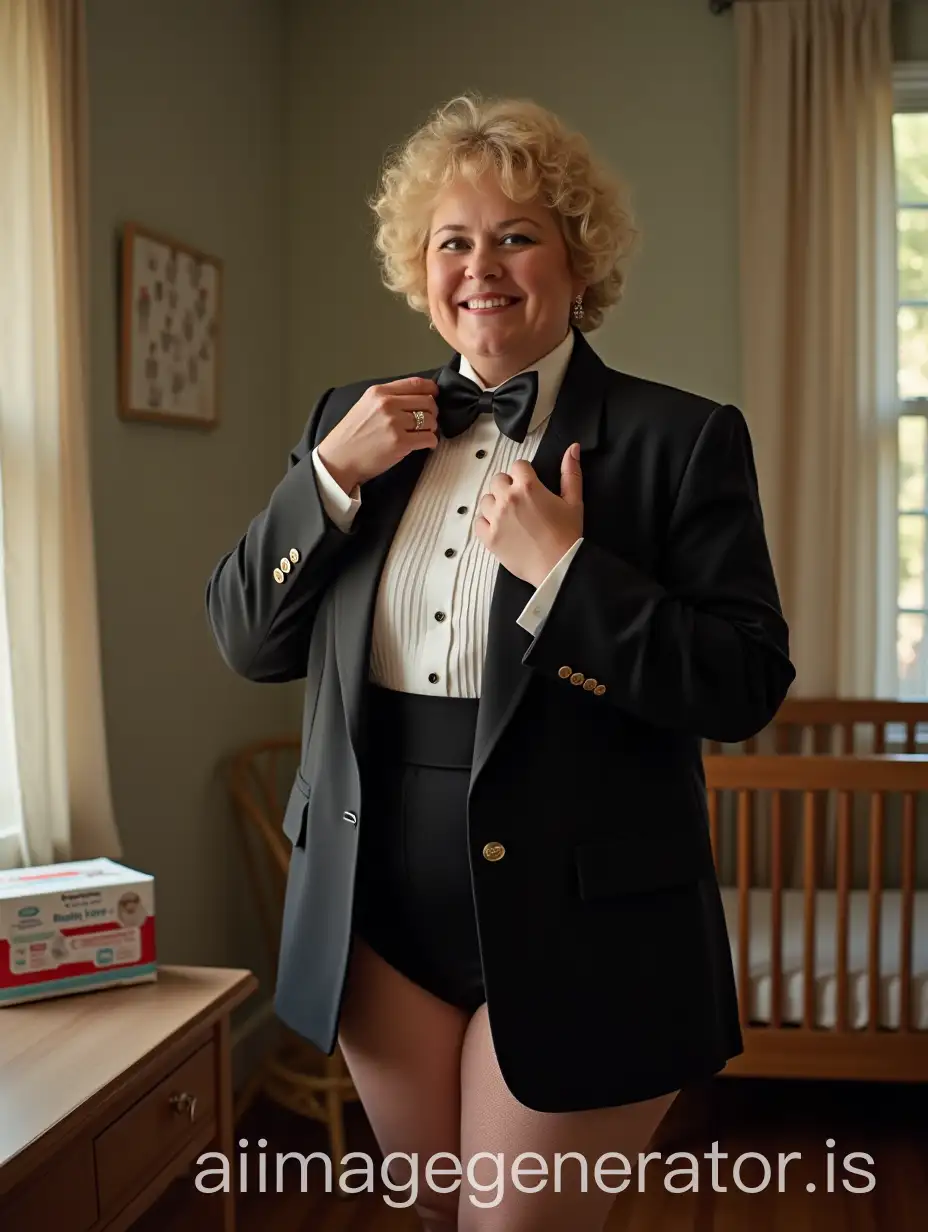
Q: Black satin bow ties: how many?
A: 1